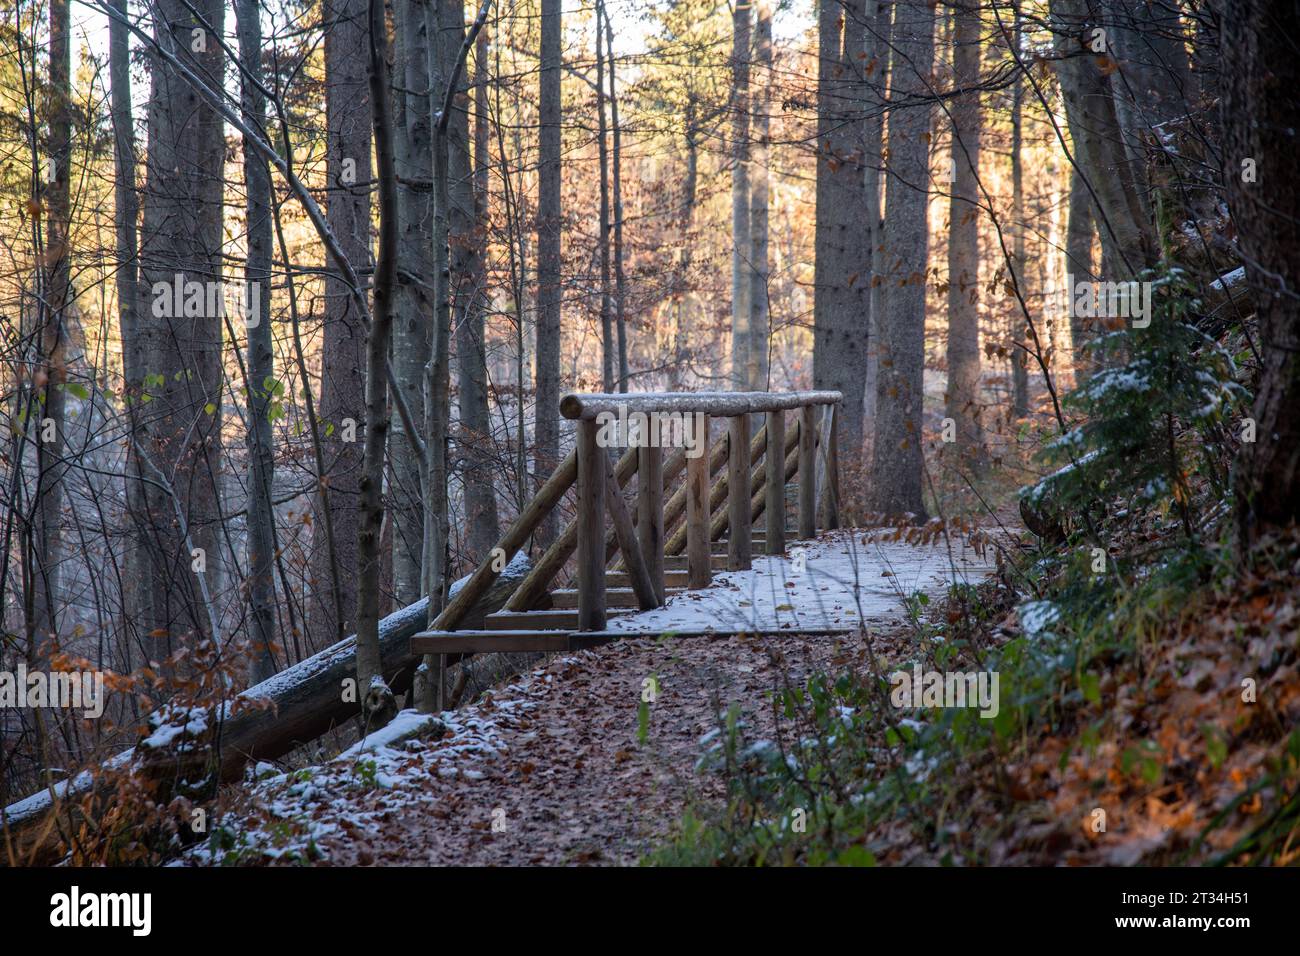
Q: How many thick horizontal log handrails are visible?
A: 1